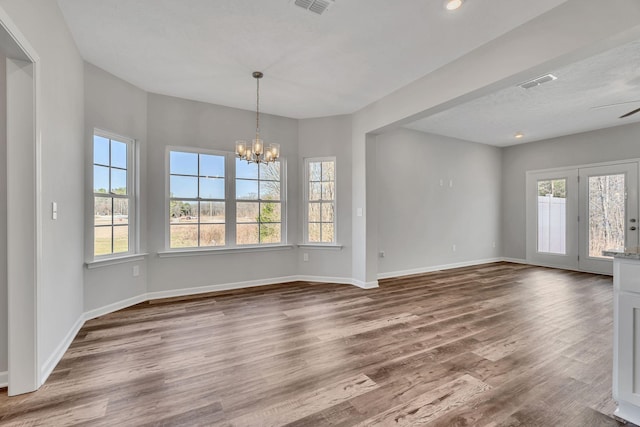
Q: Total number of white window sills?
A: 3